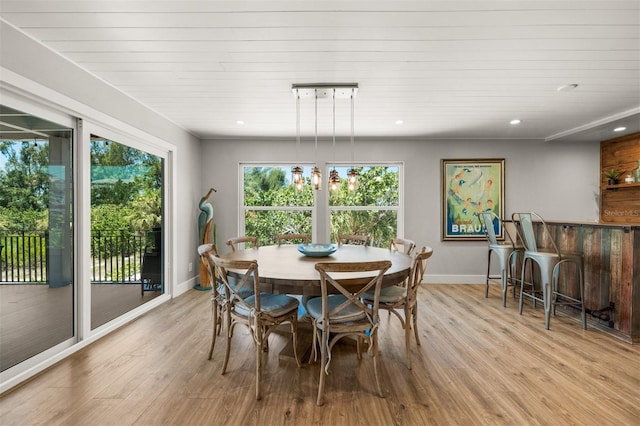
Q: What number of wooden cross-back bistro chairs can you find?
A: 8